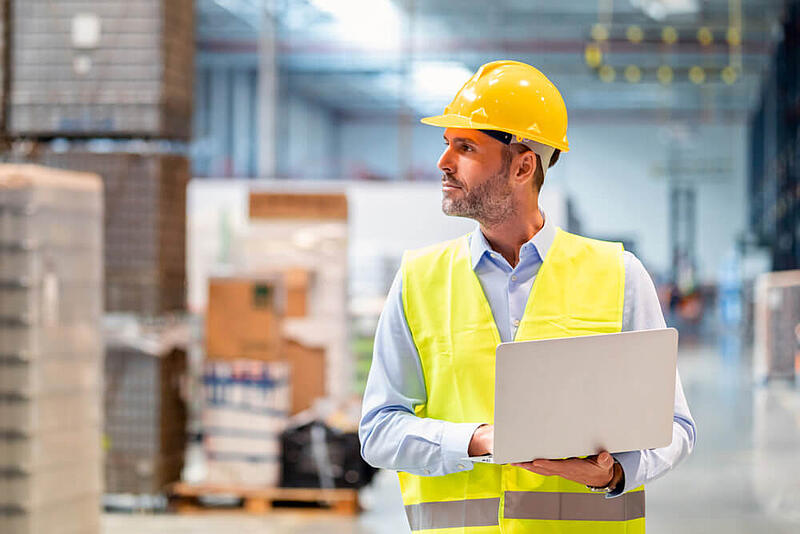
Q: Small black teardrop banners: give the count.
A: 0